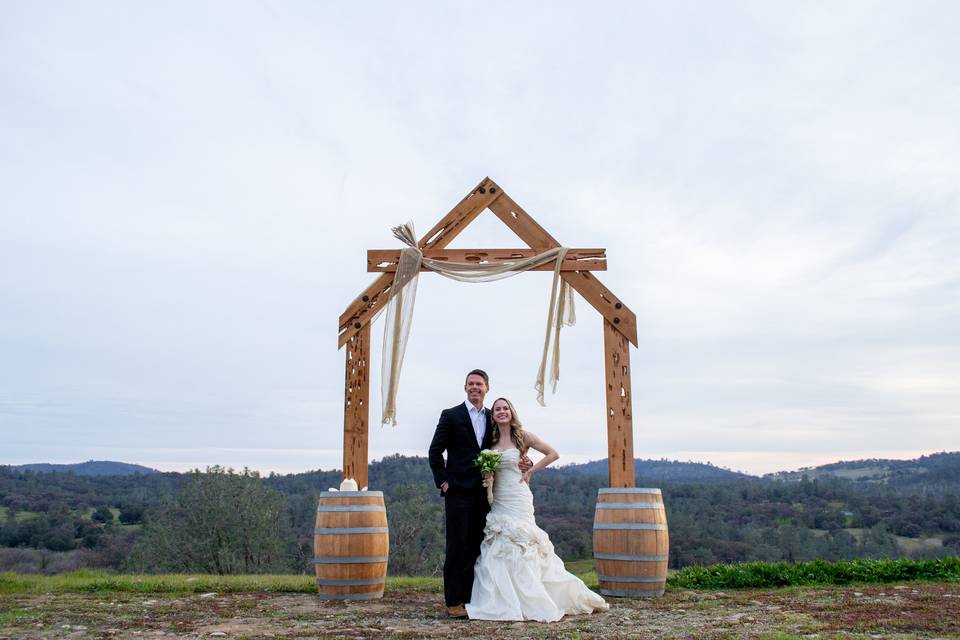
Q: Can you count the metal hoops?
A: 12